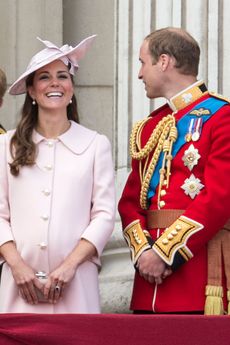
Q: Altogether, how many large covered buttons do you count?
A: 5